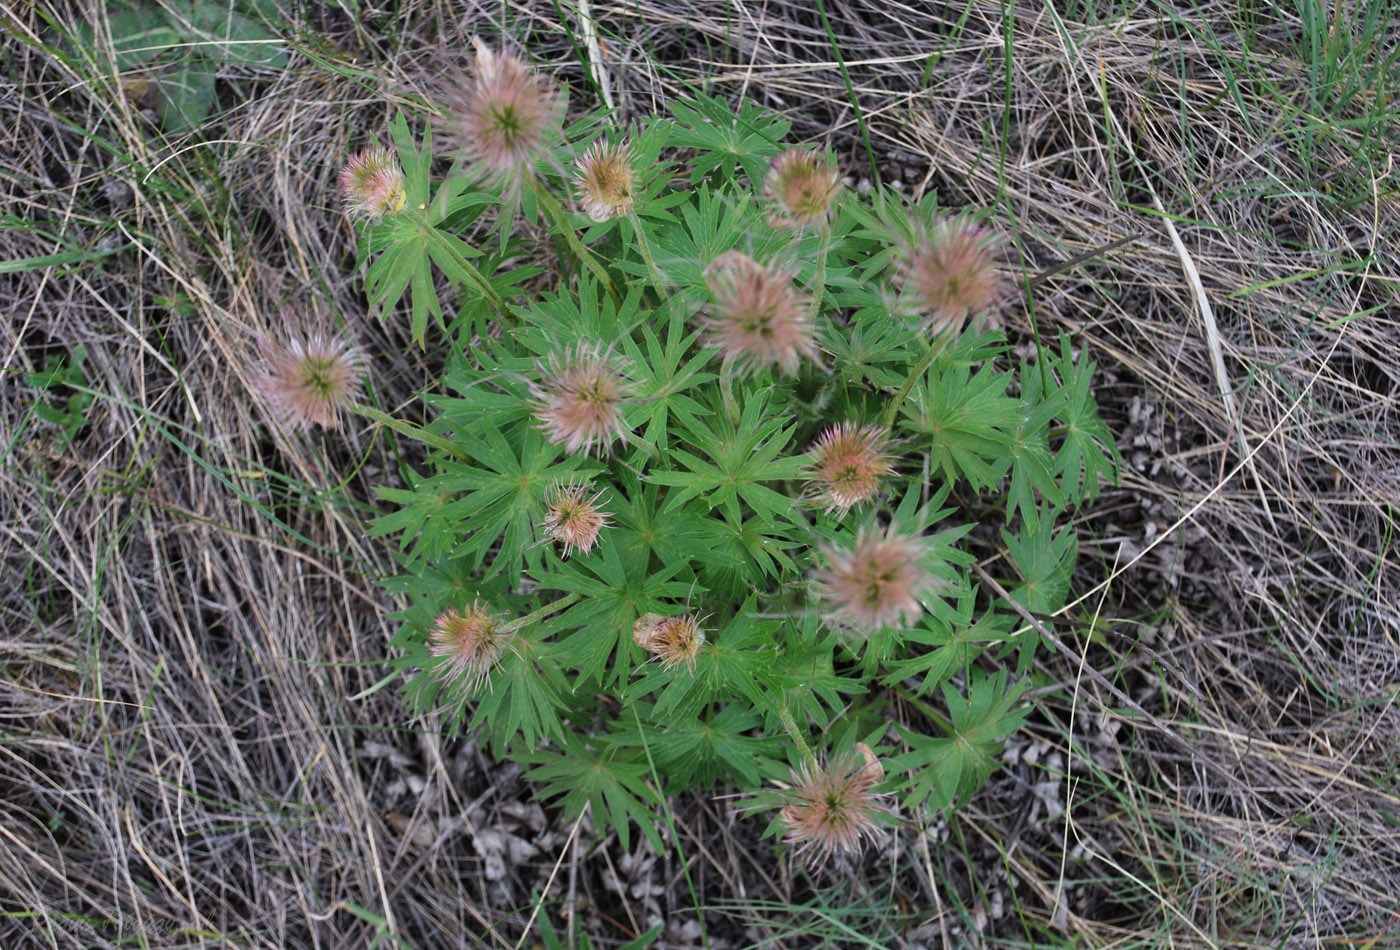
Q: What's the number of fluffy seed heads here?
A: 14